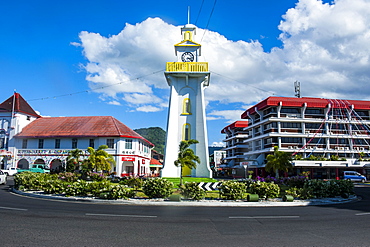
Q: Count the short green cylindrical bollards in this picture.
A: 3